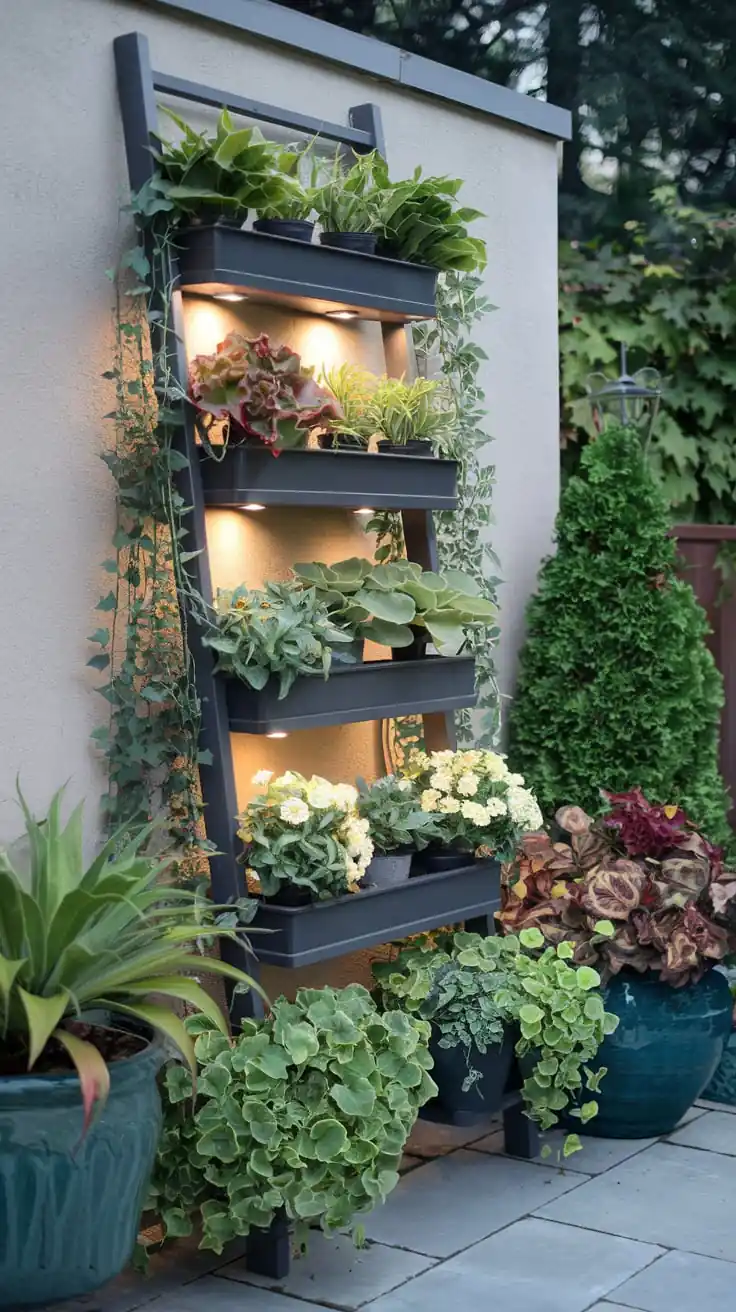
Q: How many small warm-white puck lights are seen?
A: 5